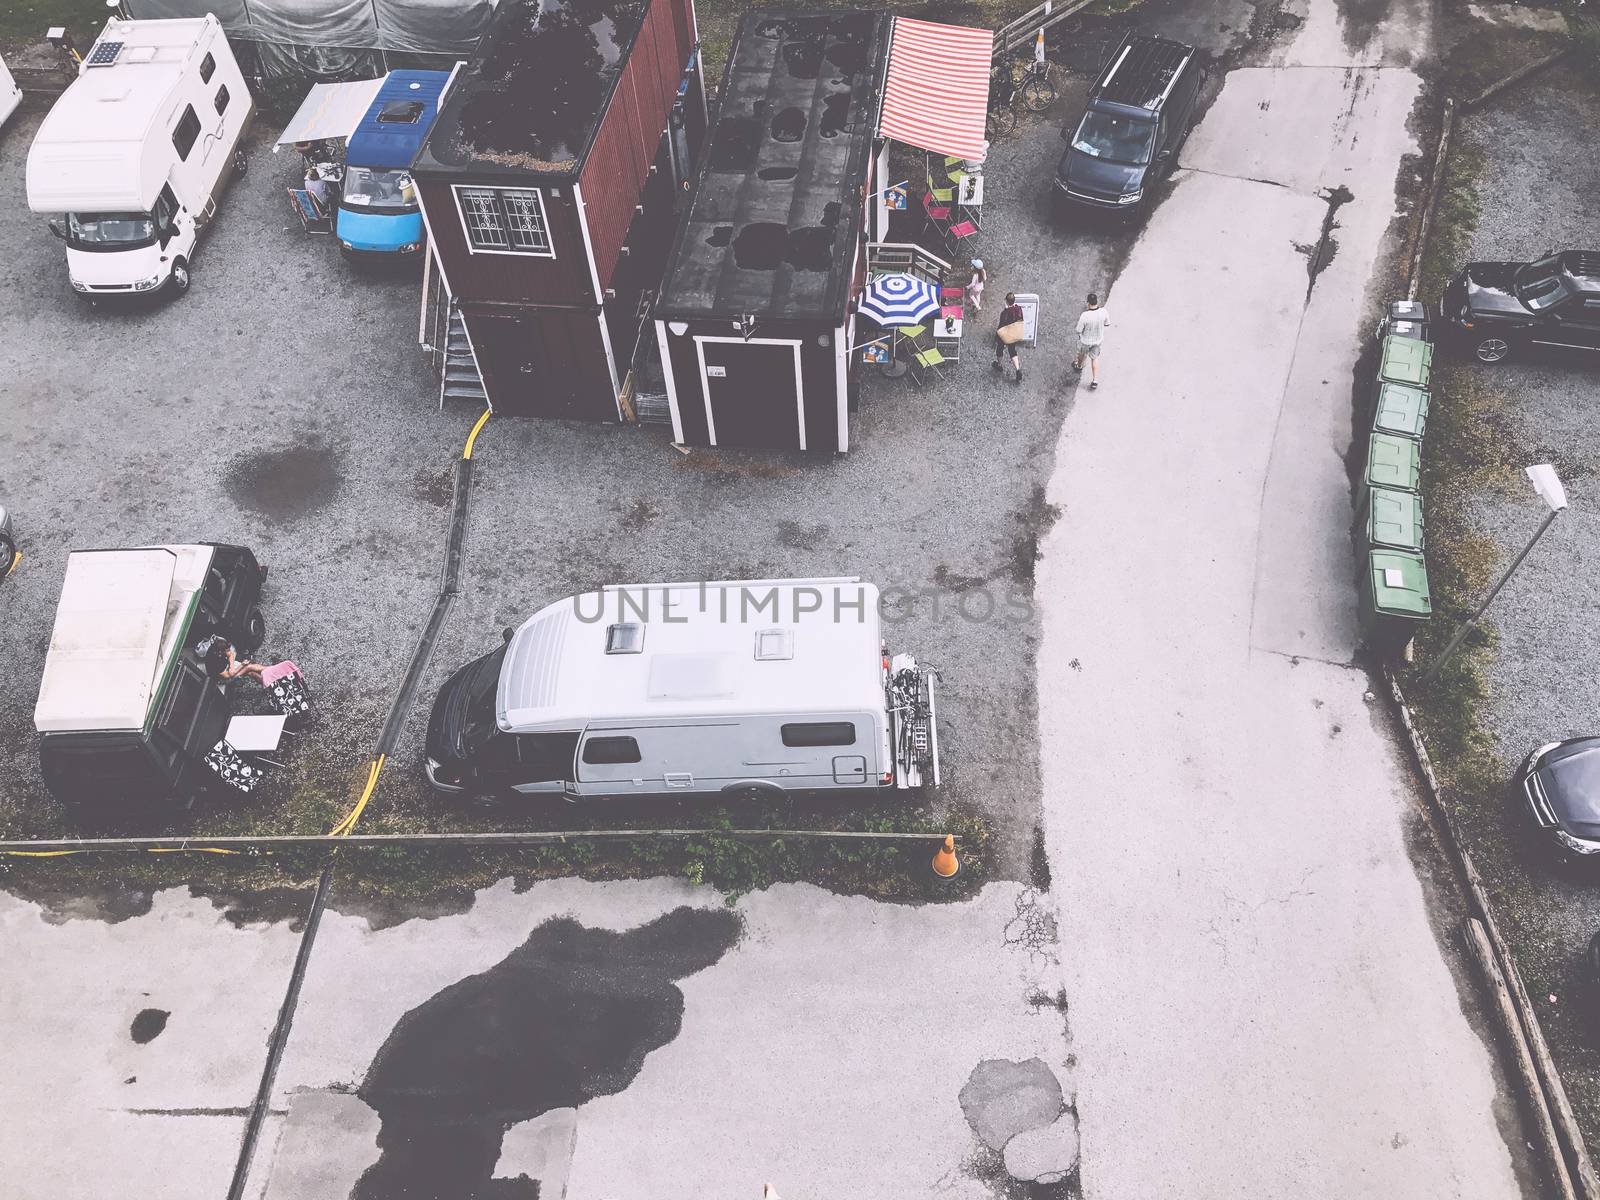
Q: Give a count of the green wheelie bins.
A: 5